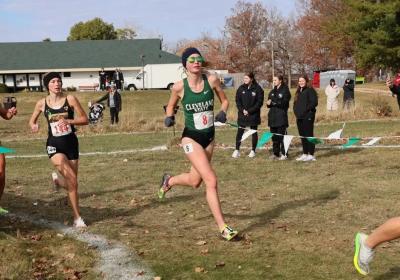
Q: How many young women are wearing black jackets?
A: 3